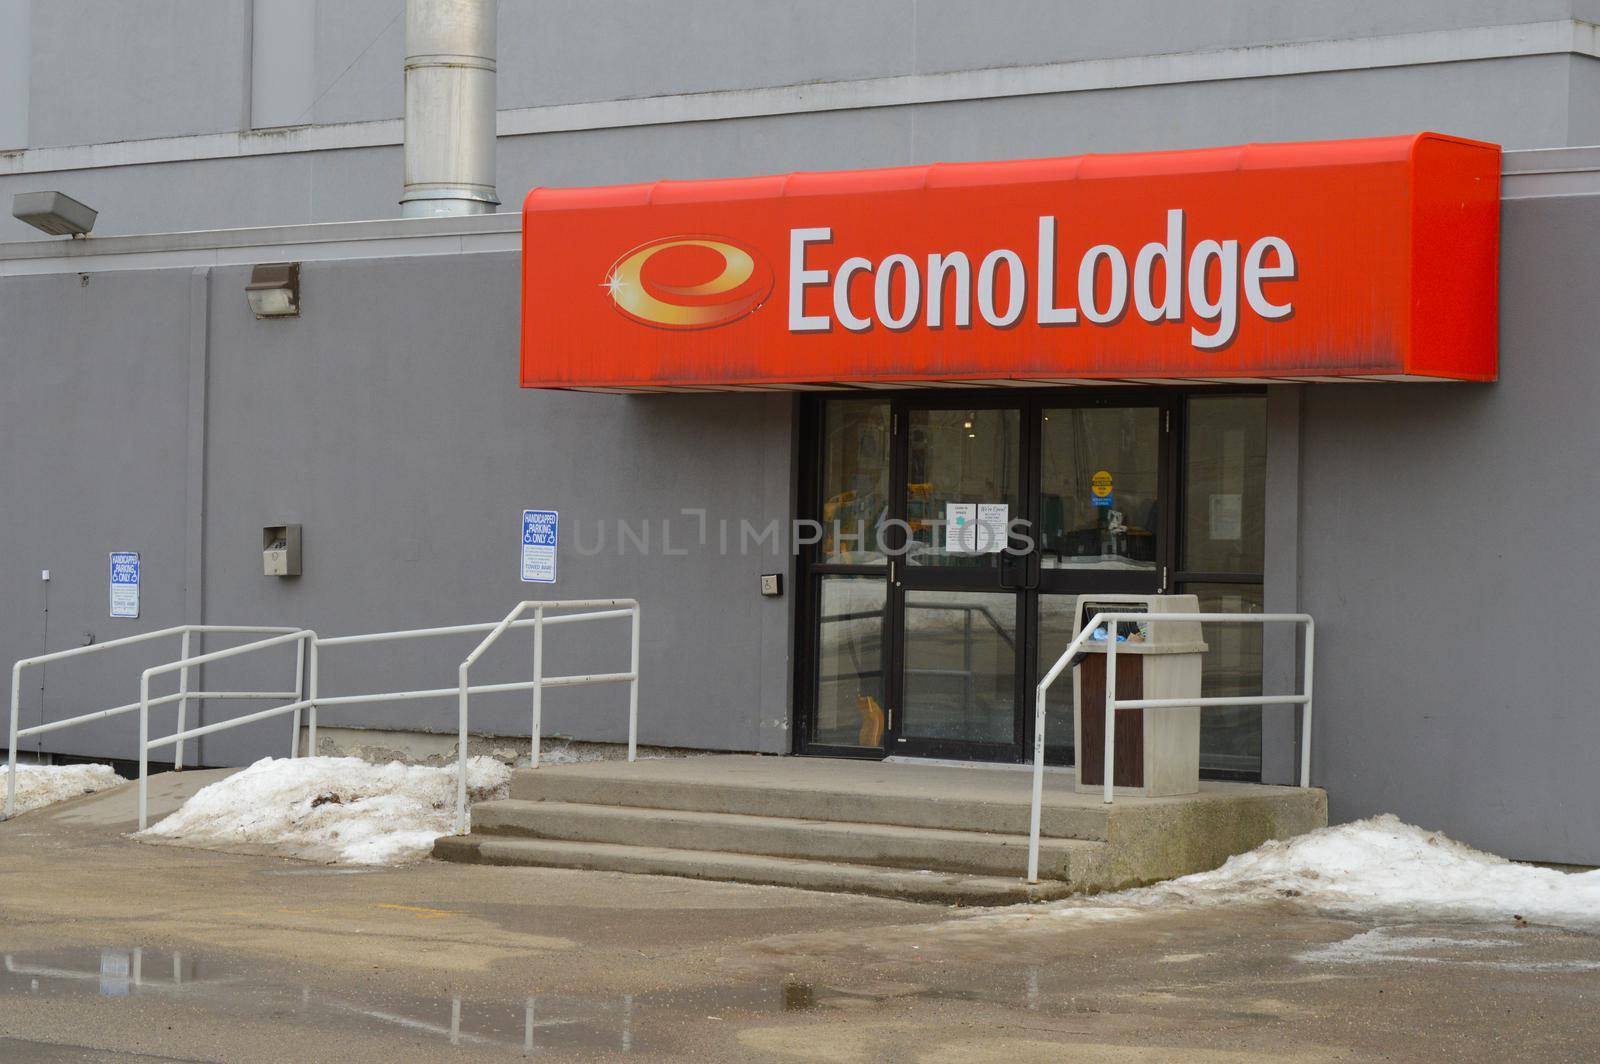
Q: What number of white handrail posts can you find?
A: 11